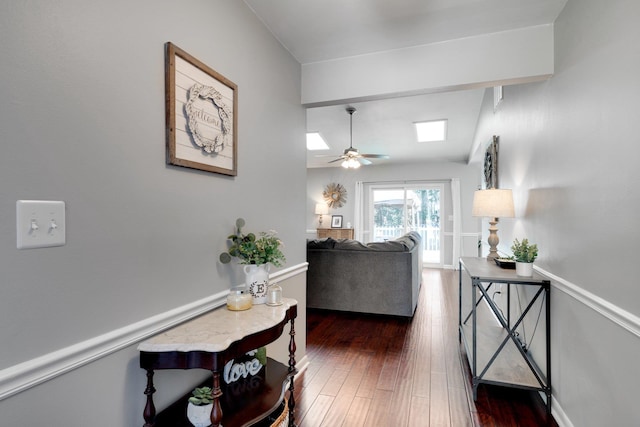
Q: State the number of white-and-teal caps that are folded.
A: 0